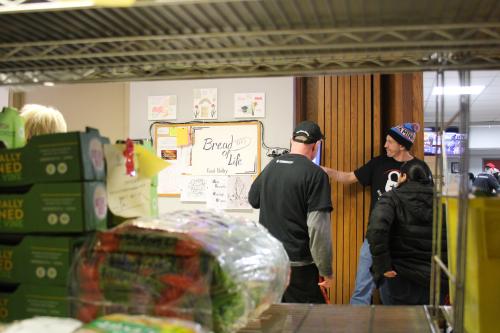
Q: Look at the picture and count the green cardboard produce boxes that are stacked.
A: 4